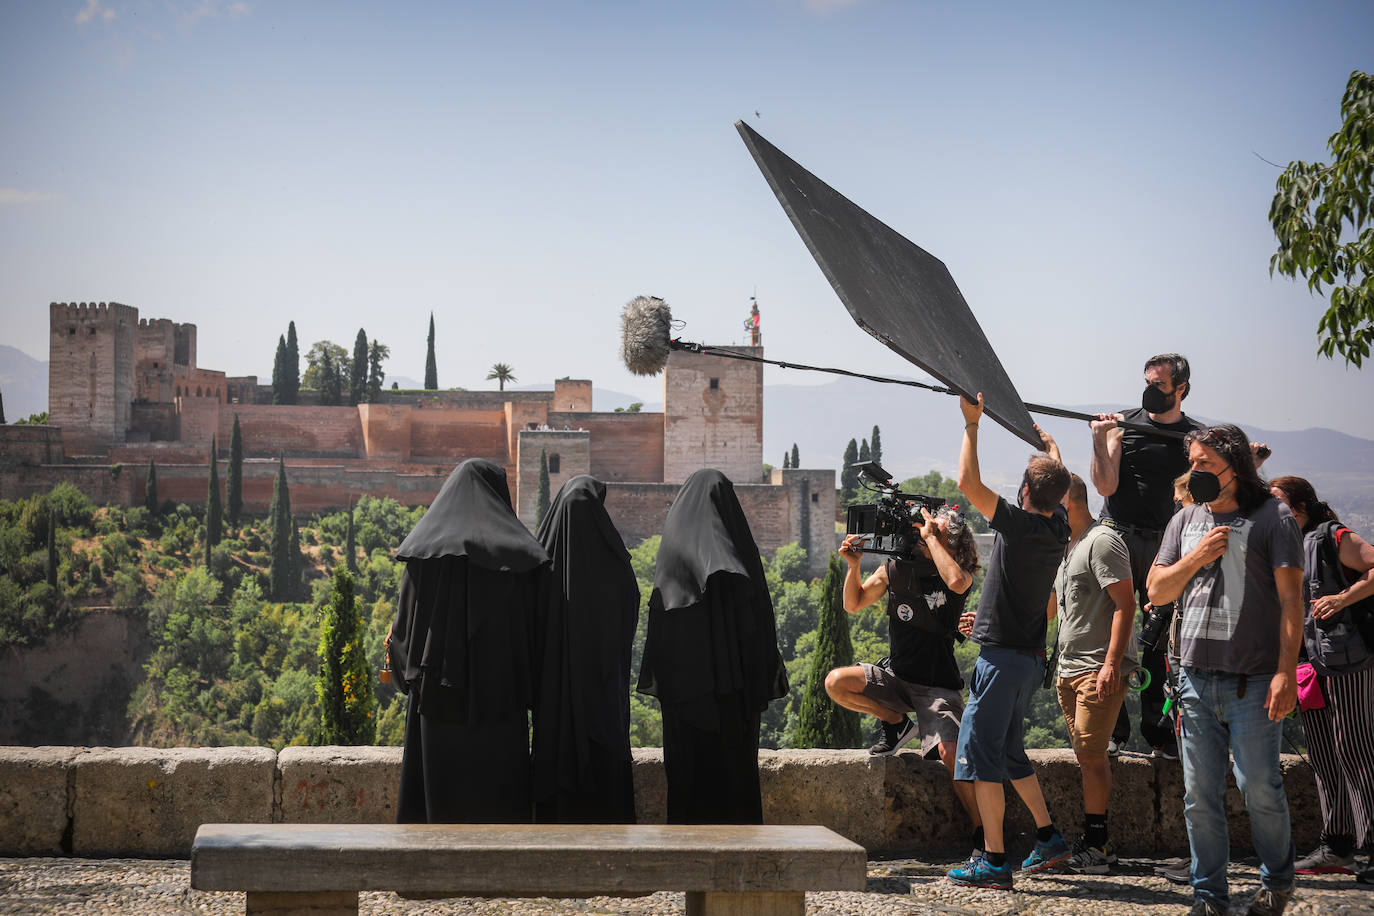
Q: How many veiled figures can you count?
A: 3